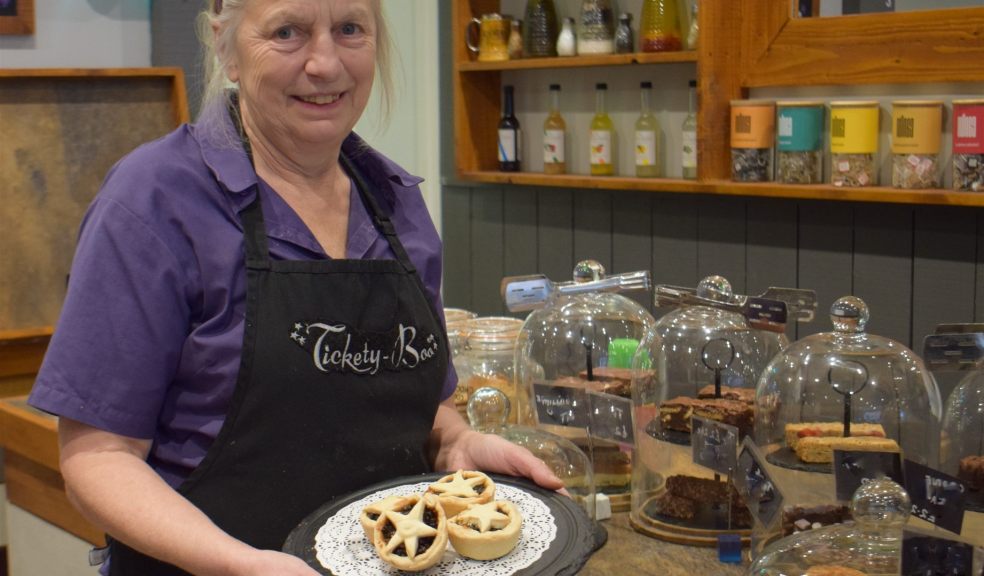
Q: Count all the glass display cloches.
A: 6